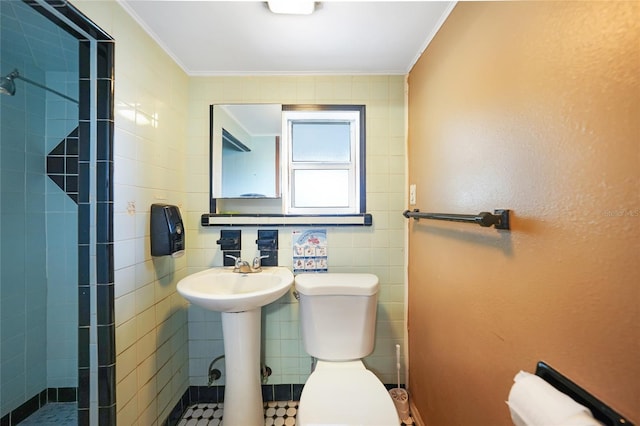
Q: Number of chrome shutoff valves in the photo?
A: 2